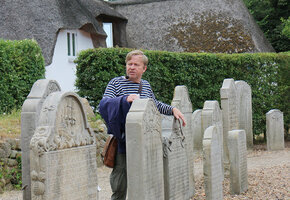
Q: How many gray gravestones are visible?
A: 12